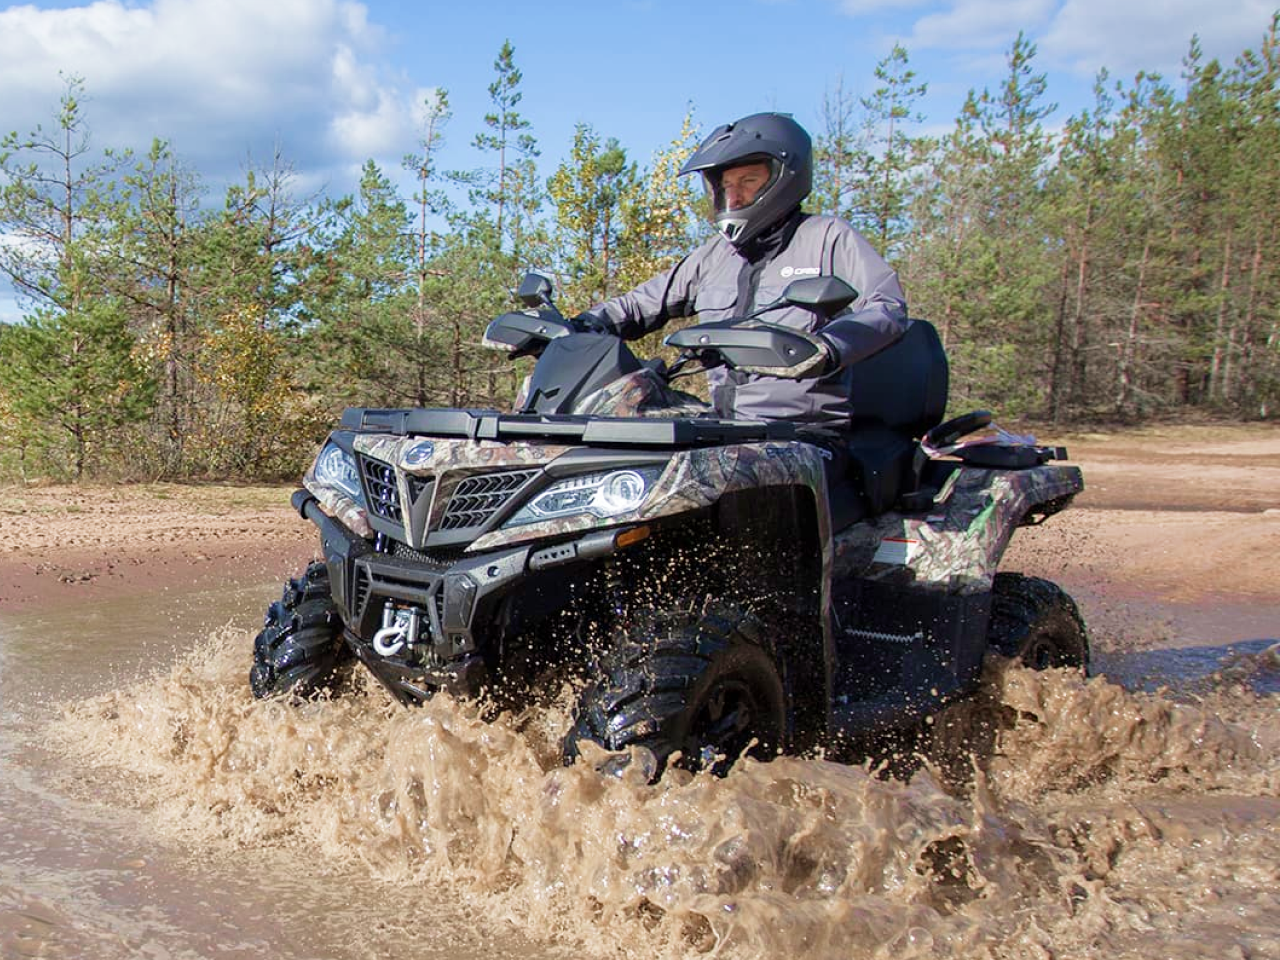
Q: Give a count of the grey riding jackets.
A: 1